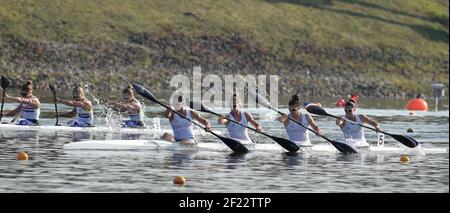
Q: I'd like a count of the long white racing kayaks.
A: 2